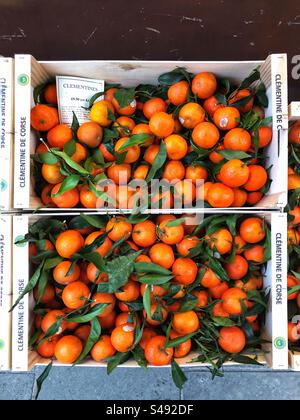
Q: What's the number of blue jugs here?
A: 0